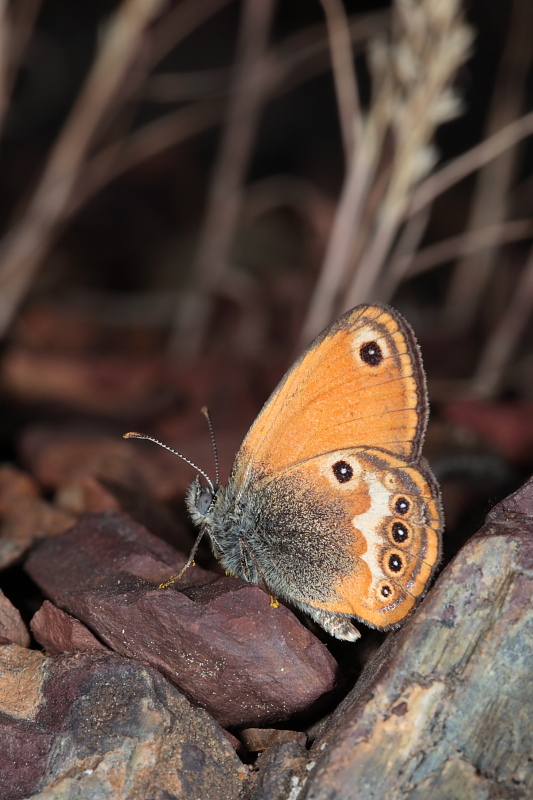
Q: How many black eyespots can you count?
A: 6